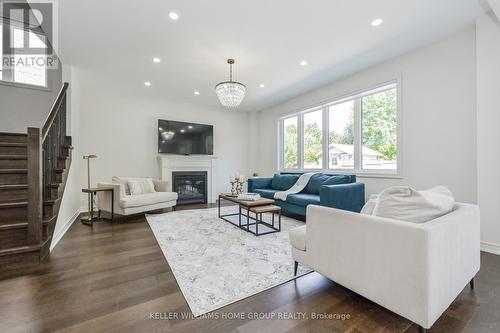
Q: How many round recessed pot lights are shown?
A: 7